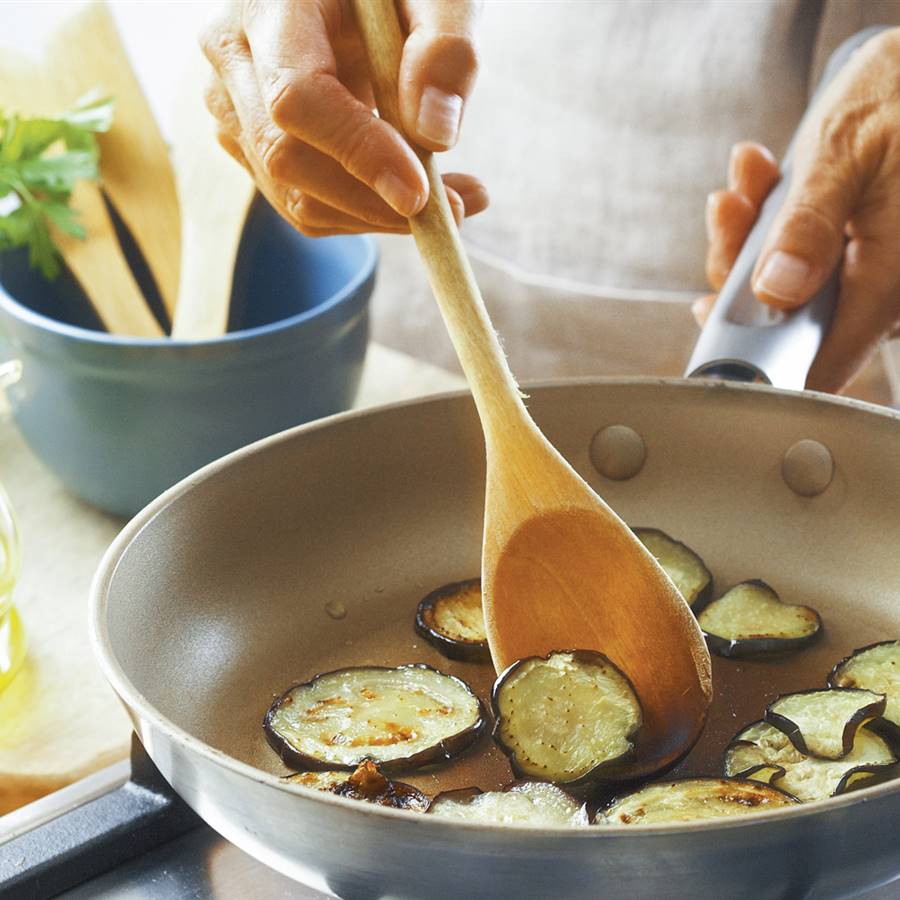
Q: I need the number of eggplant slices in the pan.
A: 11